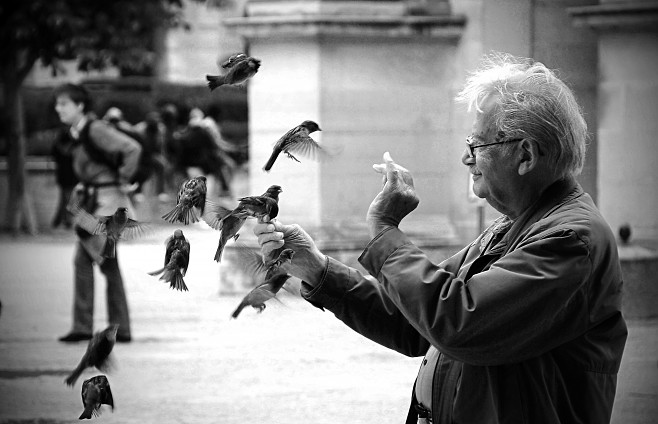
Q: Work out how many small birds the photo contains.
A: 11